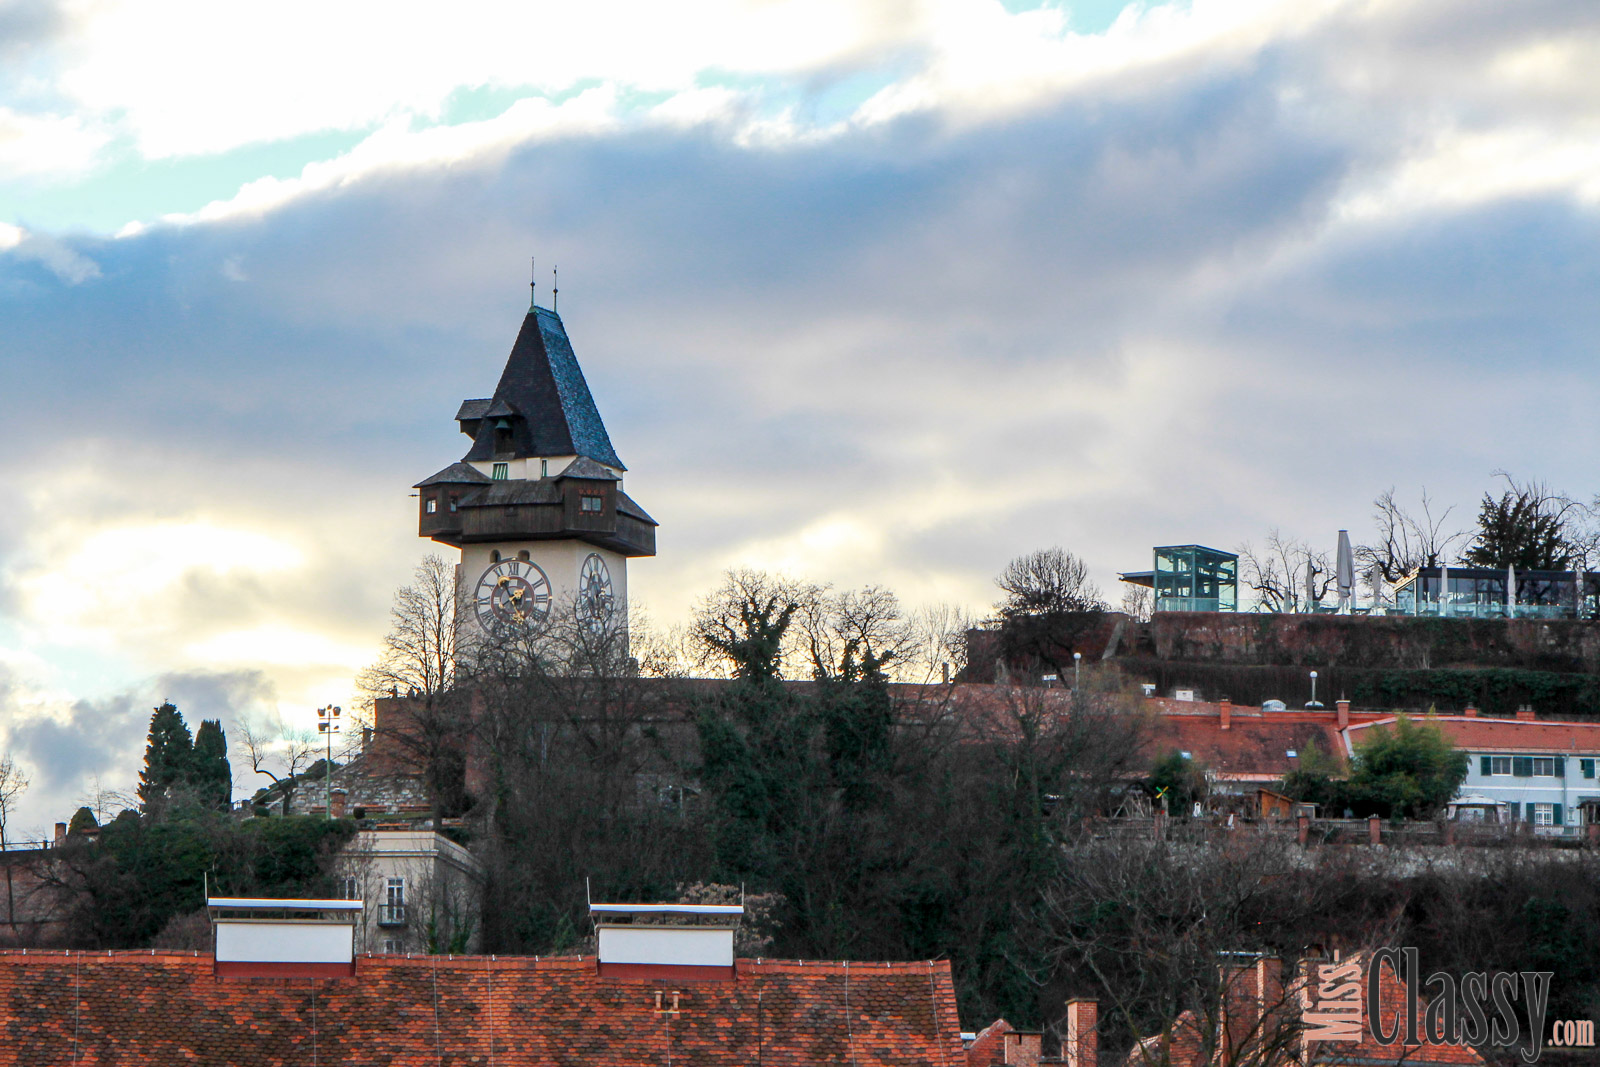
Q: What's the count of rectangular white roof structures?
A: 2